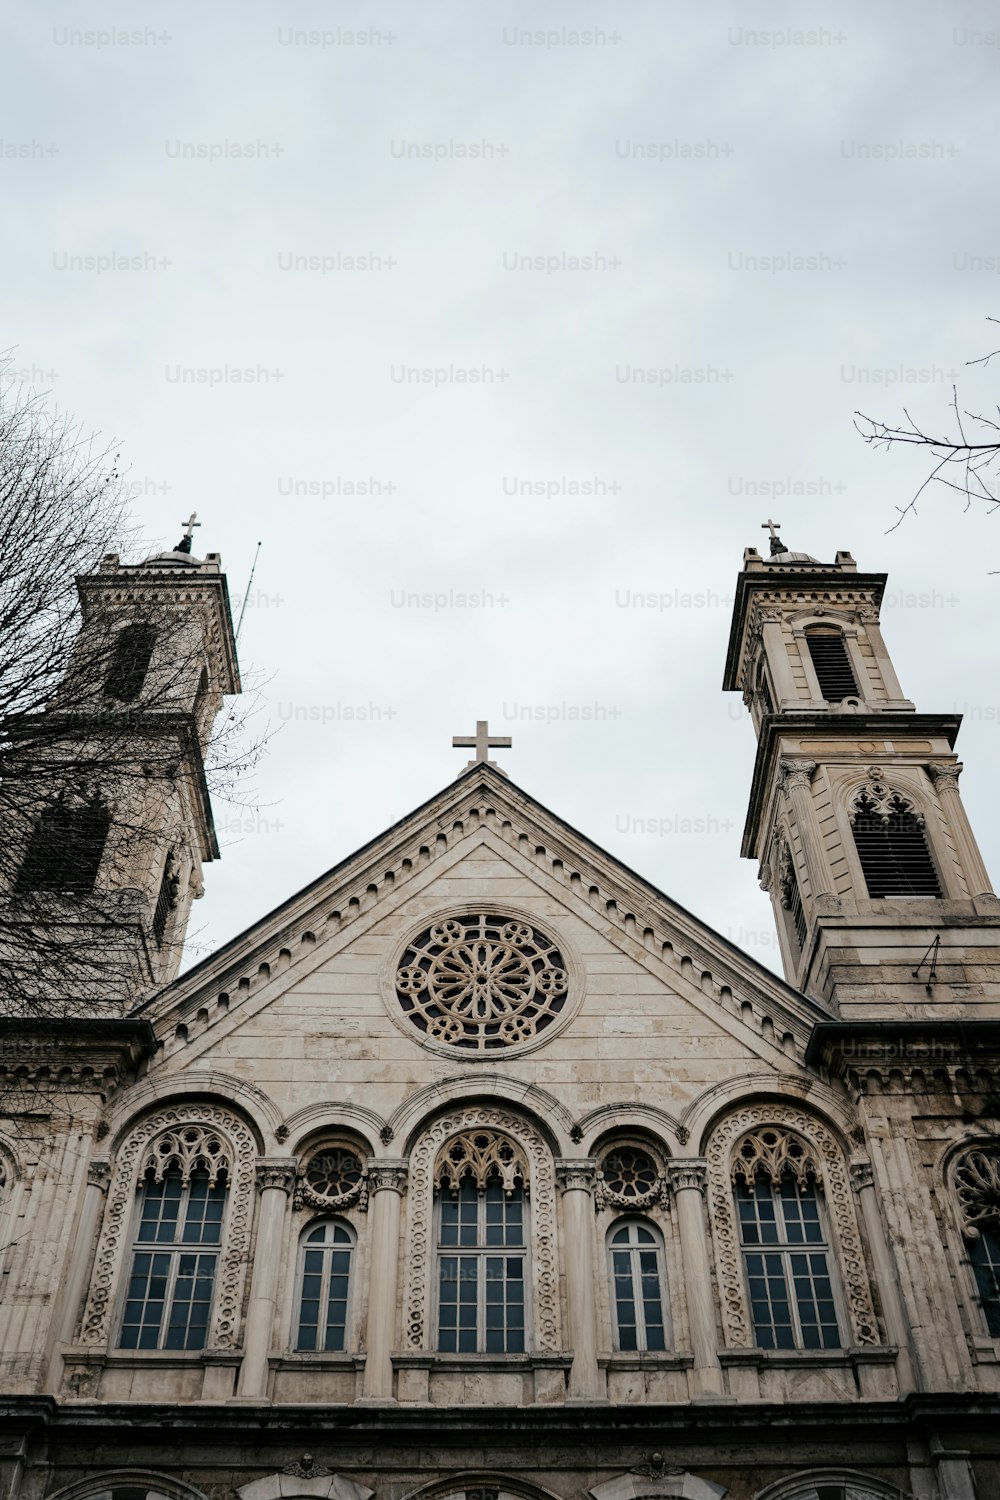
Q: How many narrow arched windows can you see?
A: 2